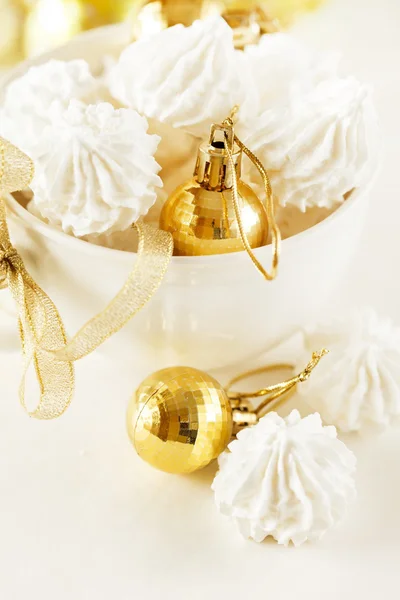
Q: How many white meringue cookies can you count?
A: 7